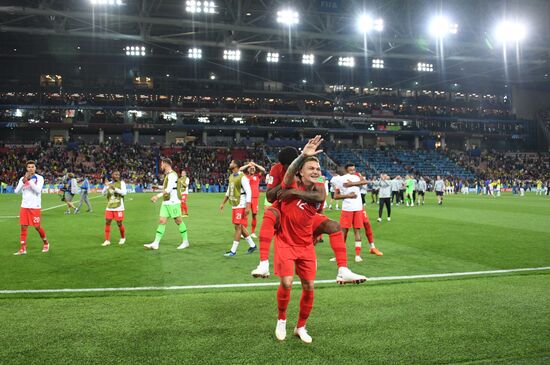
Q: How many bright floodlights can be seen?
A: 14